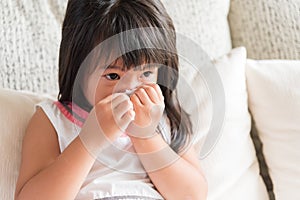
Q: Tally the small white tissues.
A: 1